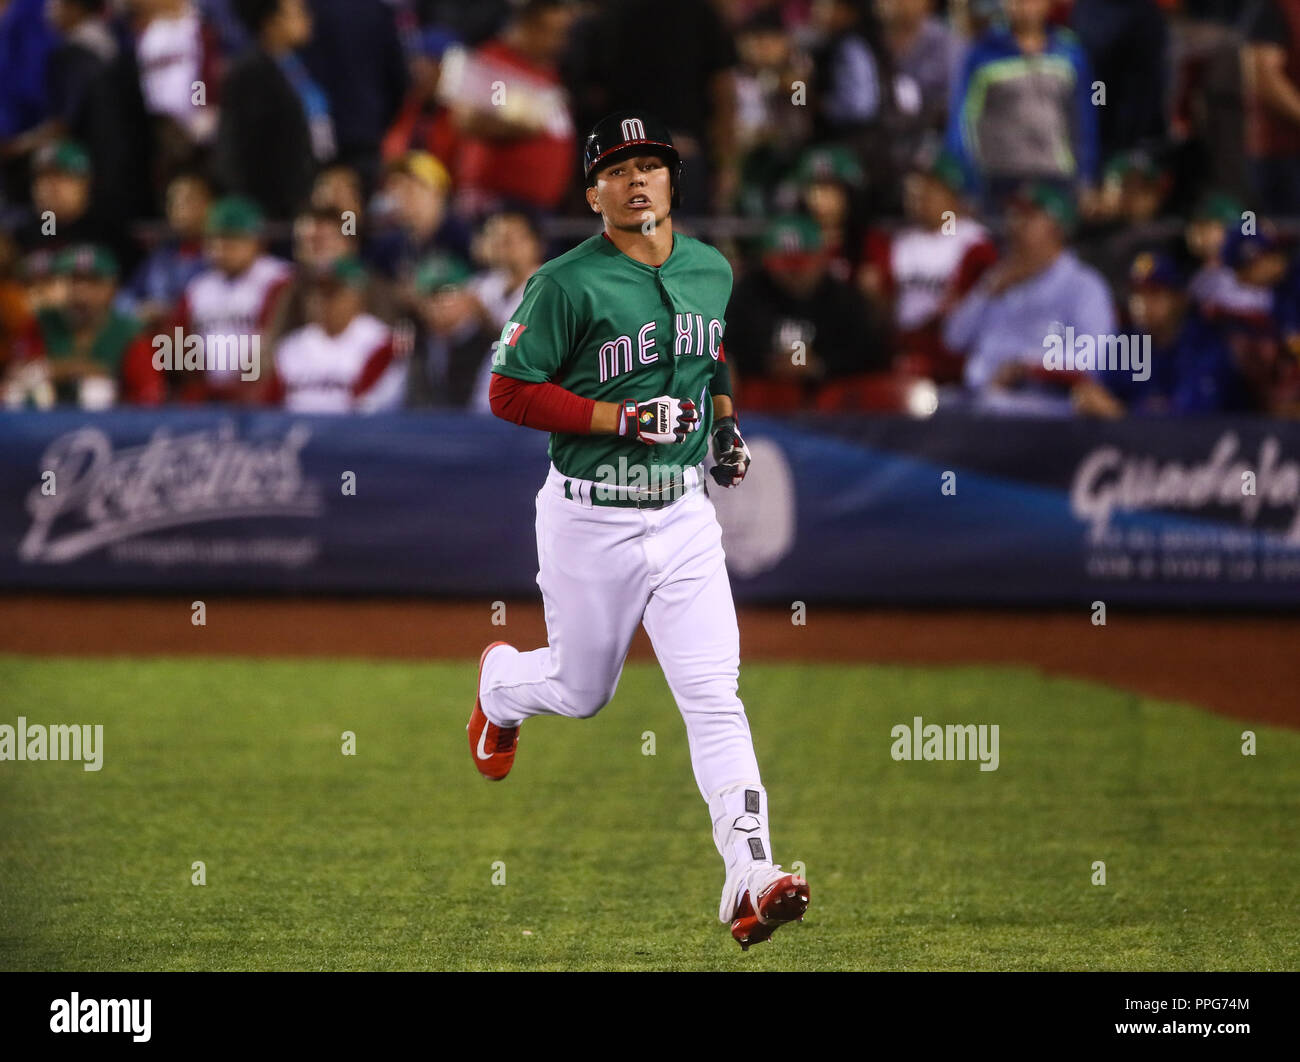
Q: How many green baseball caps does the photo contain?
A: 11